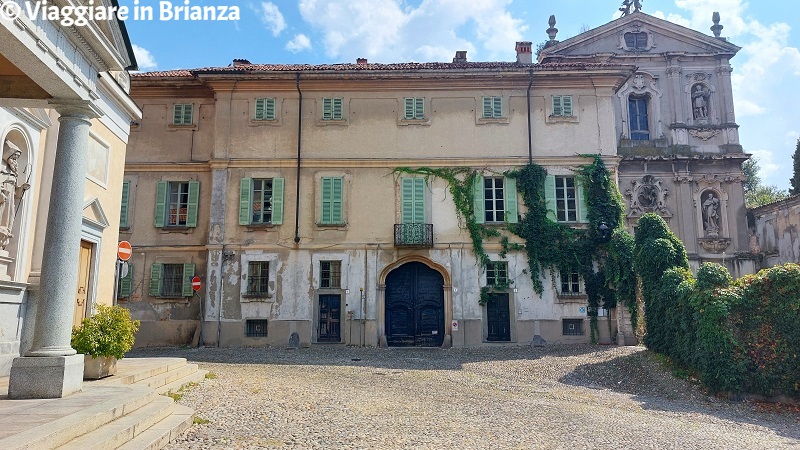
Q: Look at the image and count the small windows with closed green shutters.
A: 6